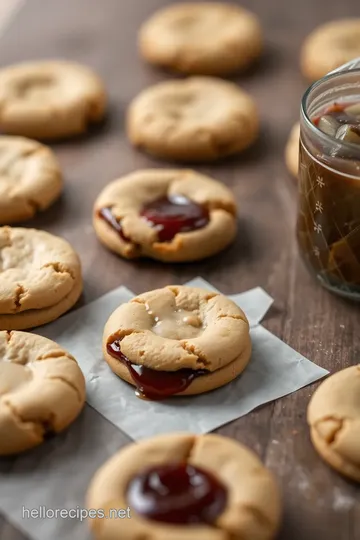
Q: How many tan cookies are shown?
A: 12